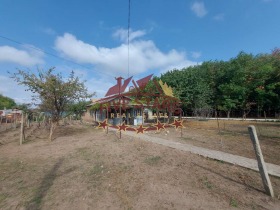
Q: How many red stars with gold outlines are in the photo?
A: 5